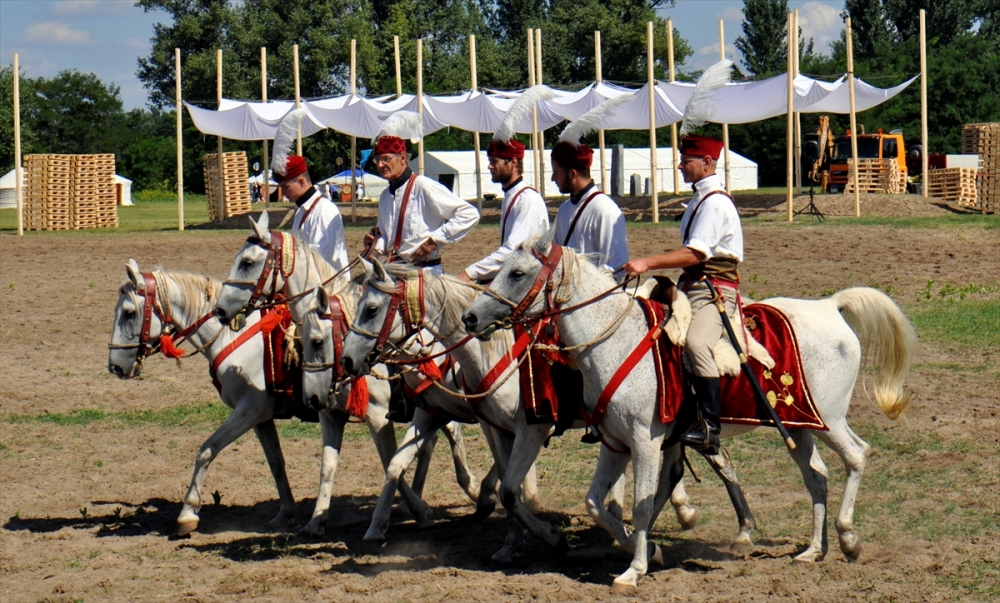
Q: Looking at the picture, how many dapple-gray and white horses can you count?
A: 5